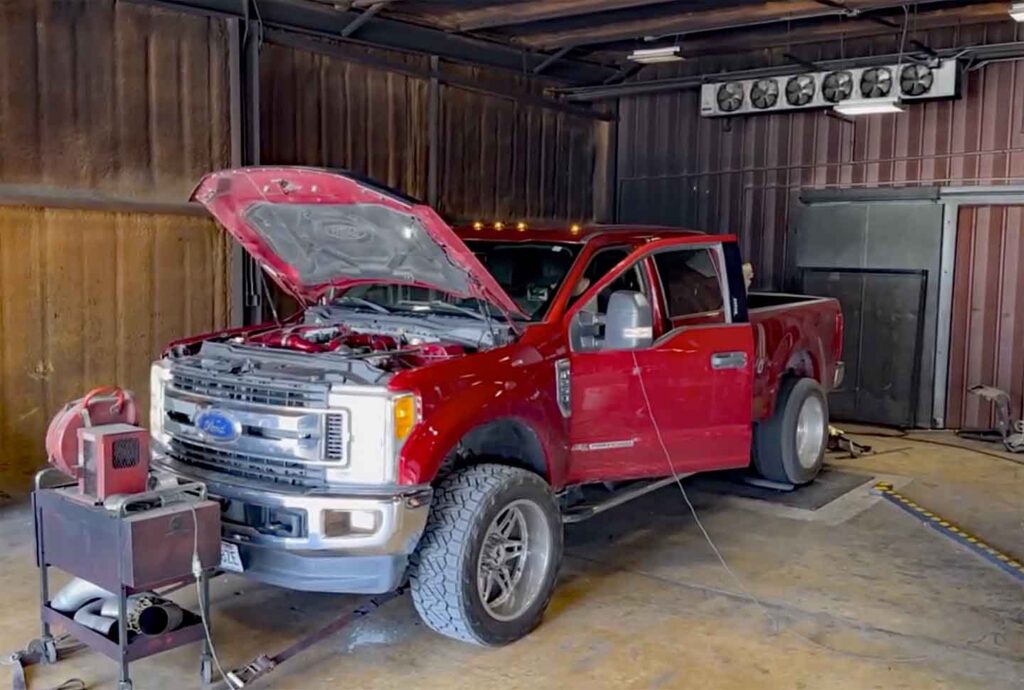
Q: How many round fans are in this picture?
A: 6